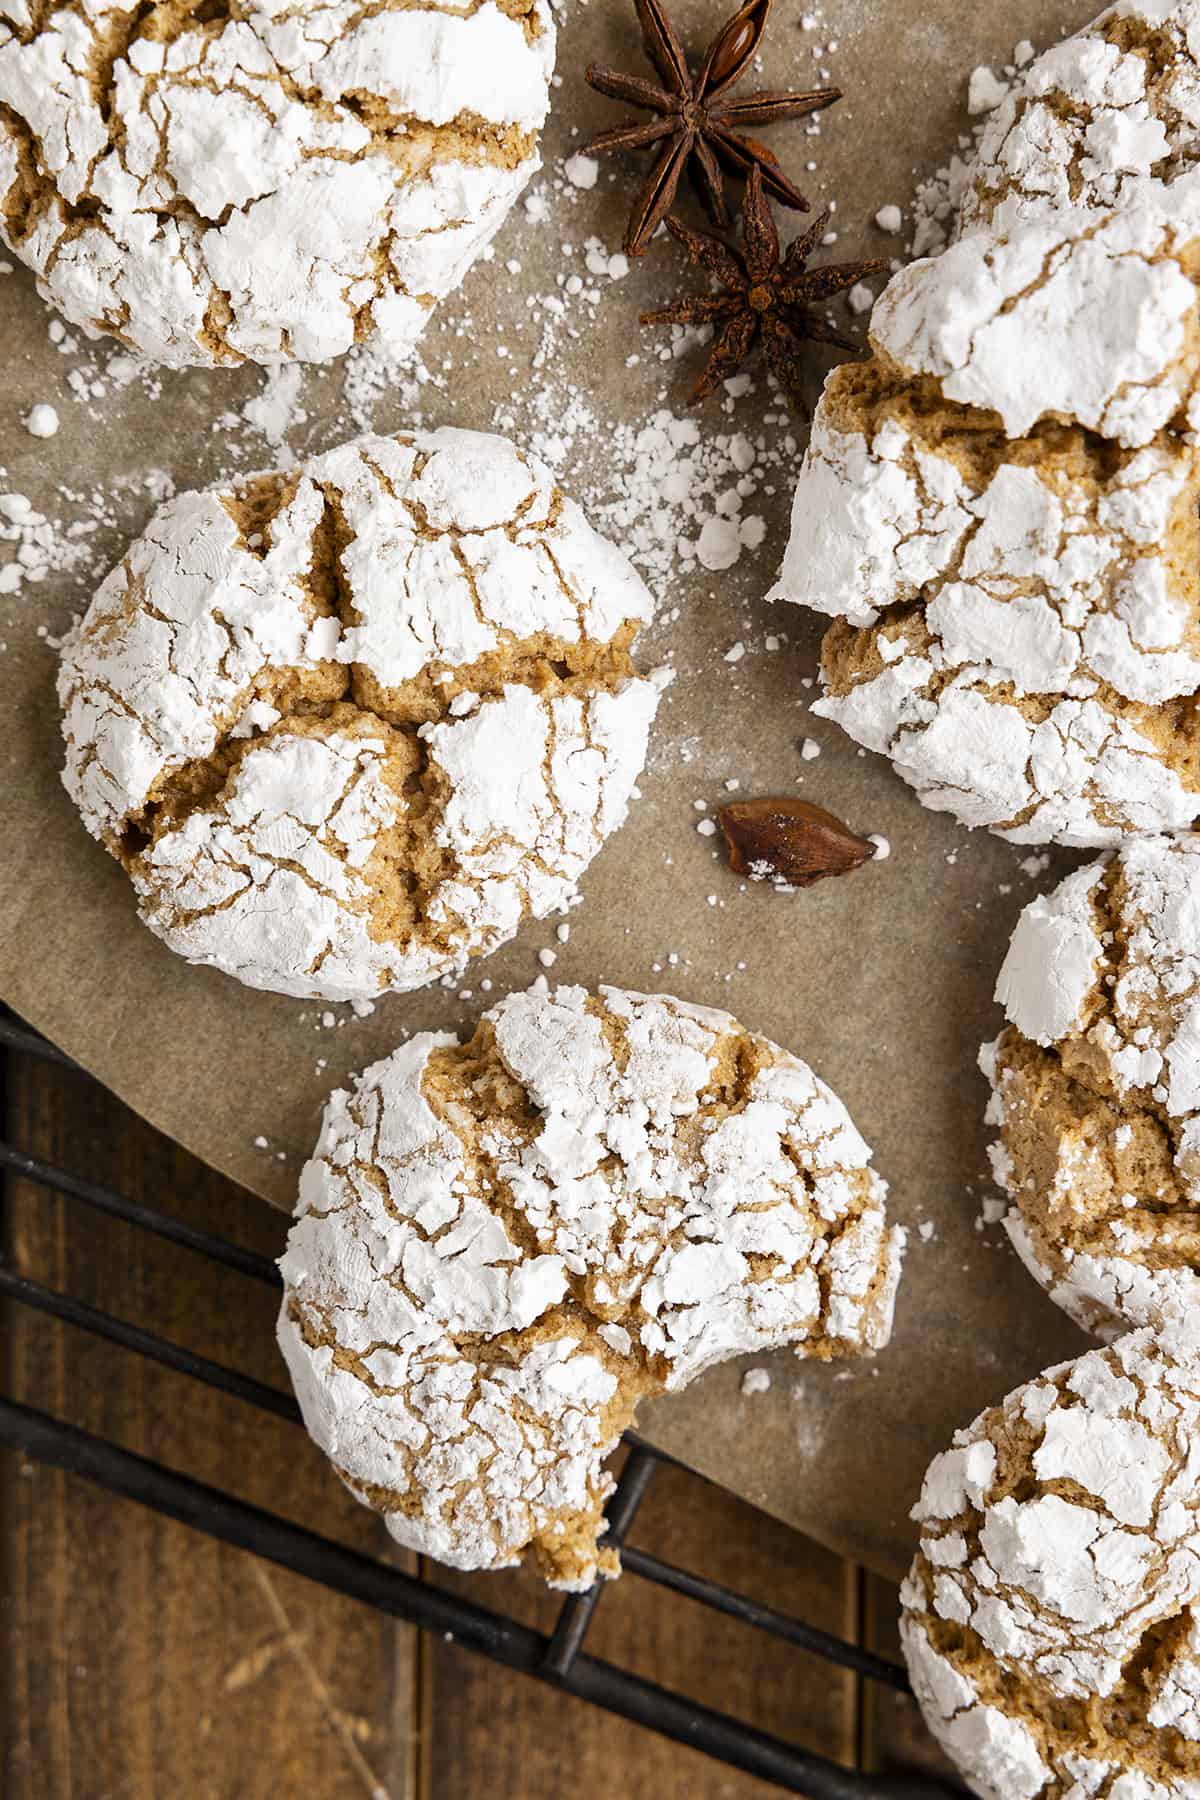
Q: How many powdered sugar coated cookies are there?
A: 7